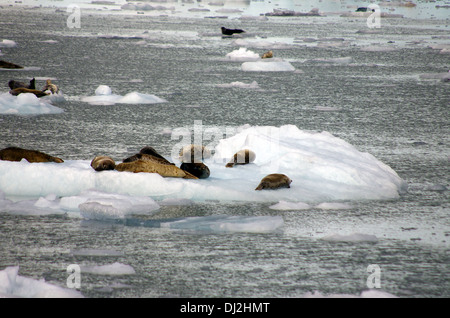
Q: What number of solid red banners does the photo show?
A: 0